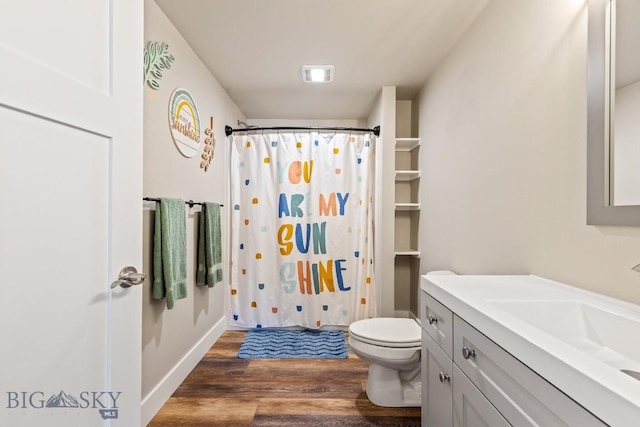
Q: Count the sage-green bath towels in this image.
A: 2